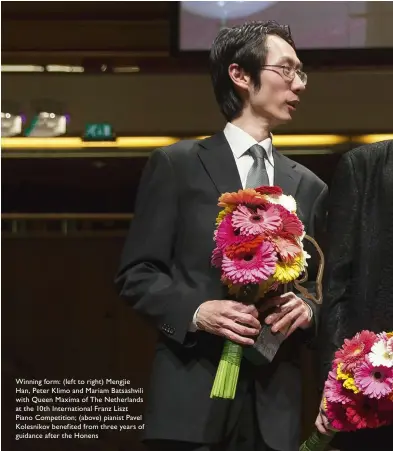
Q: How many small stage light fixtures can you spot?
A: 2